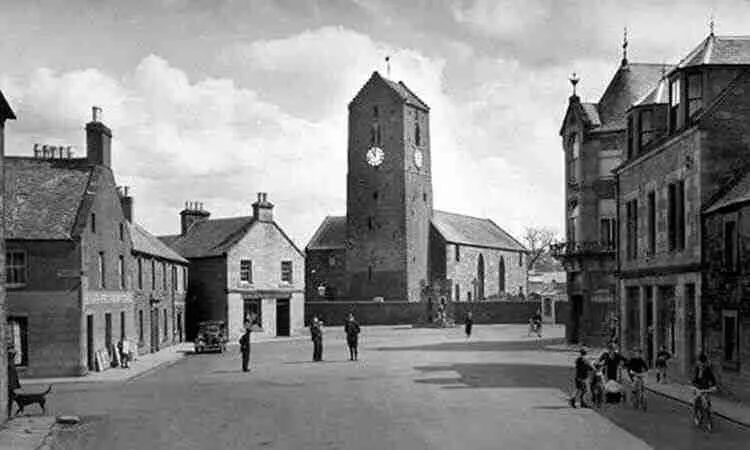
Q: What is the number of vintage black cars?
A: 1